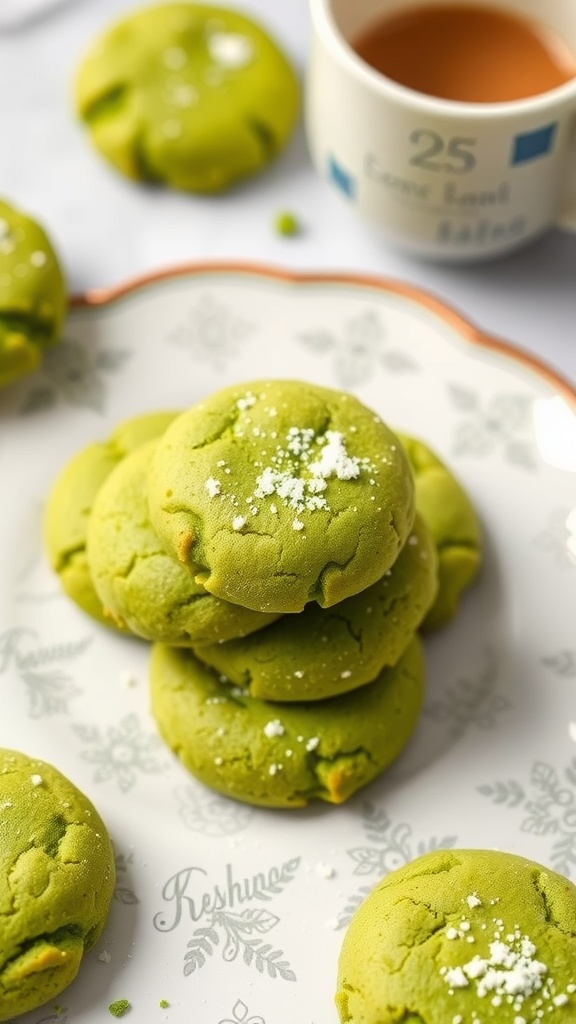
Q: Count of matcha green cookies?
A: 10